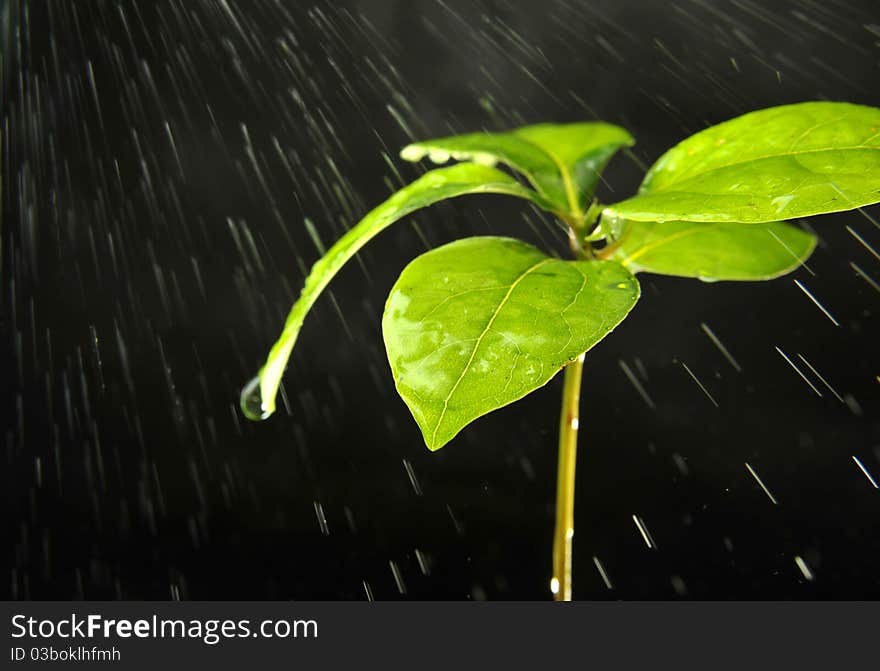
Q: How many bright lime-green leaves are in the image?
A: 5